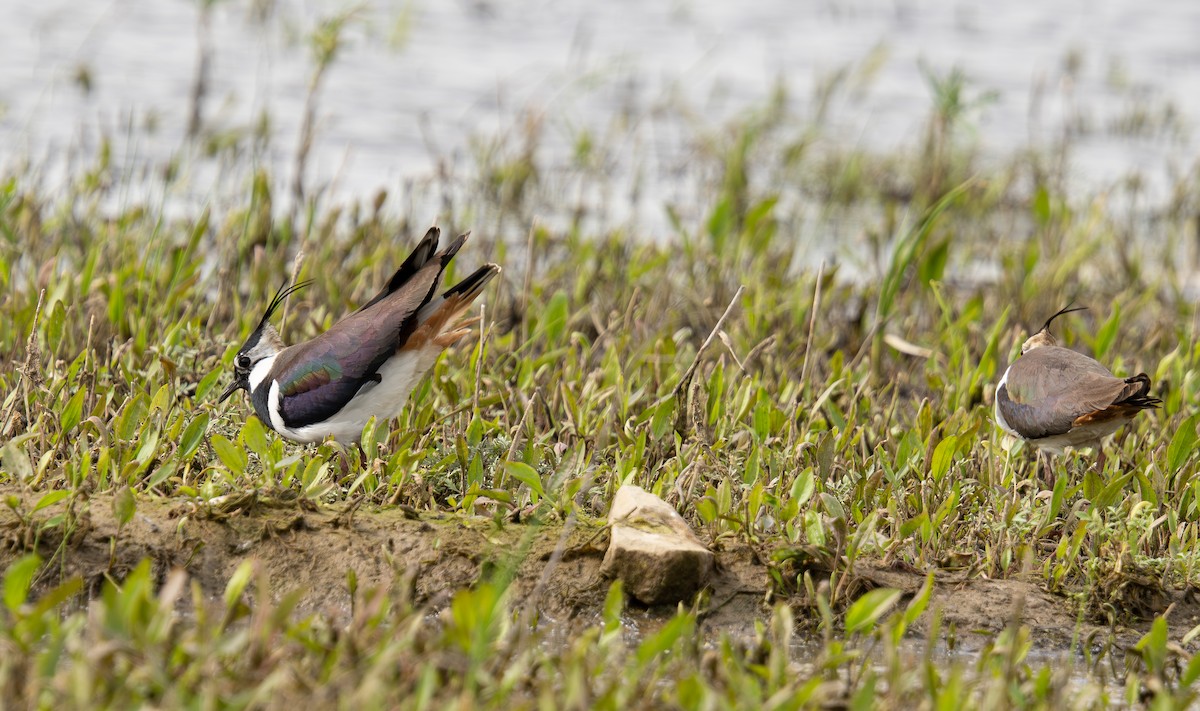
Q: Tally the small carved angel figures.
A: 0